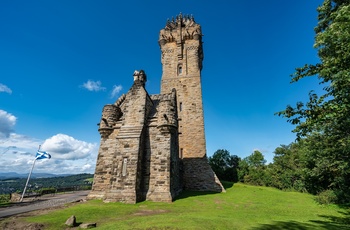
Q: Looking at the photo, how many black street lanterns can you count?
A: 0